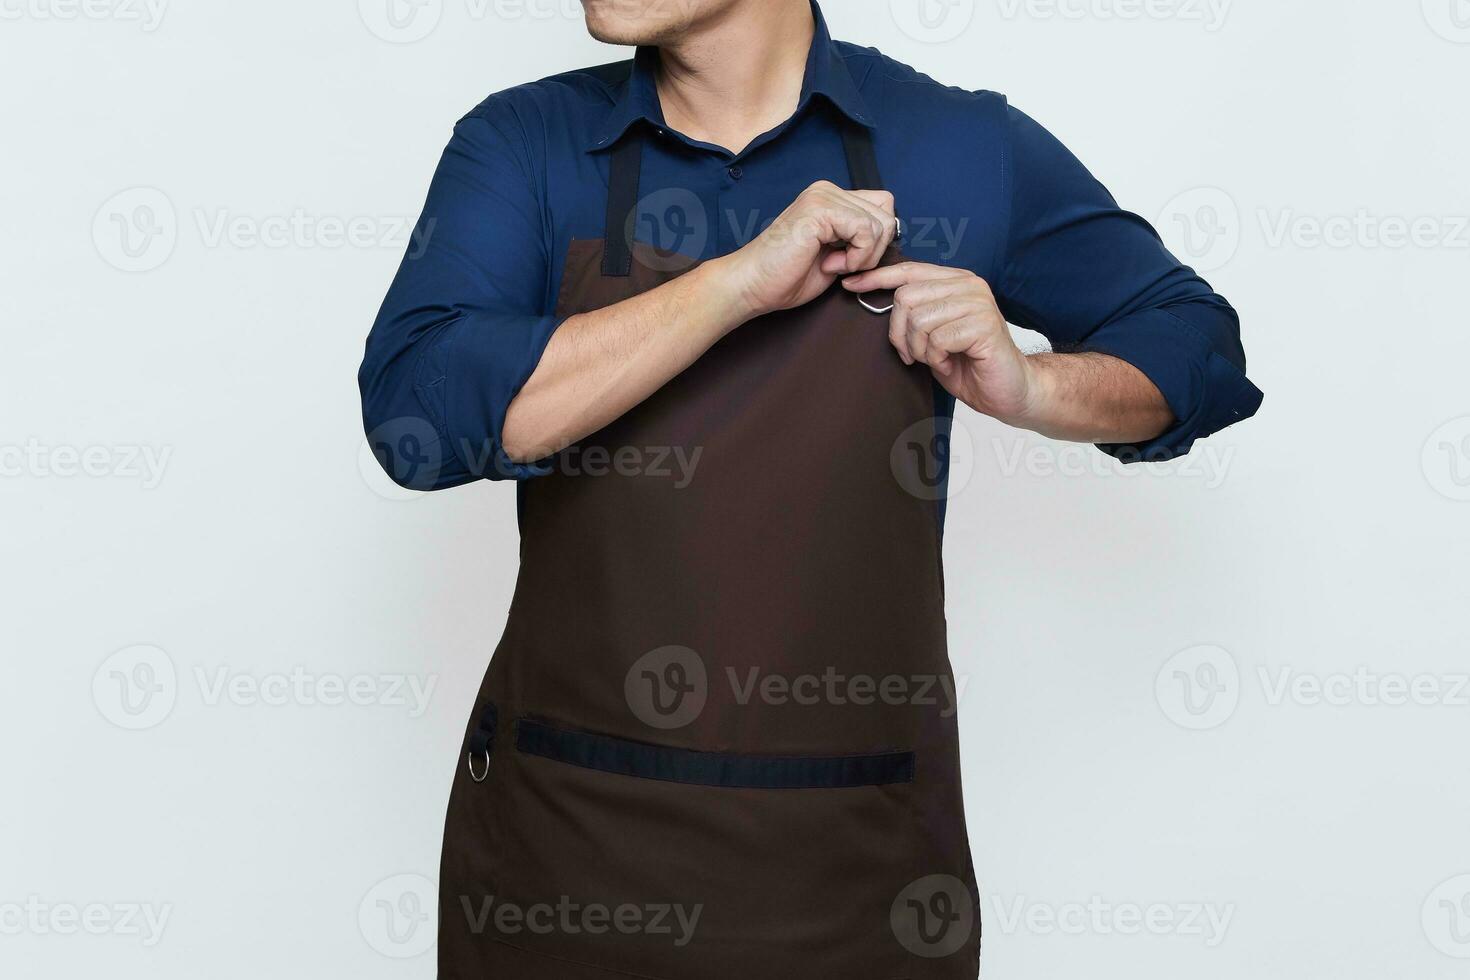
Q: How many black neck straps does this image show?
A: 2